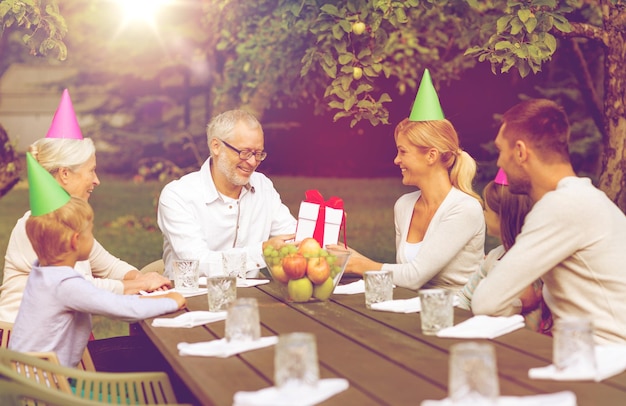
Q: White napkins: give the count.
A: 10